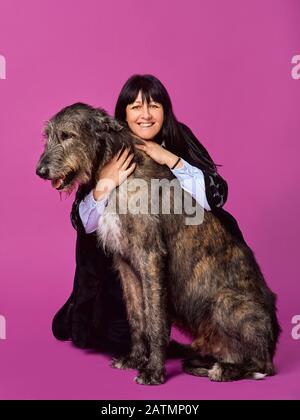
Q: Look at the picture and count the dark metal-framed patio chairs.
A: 0